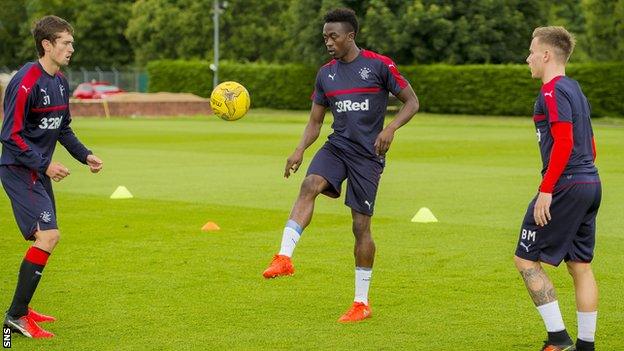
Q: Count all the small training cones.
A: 3